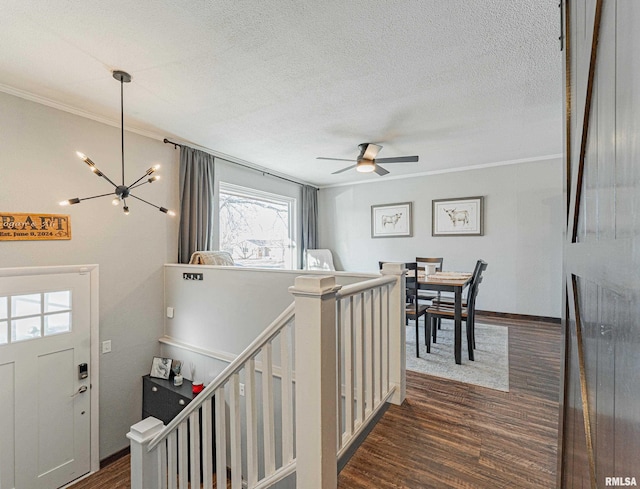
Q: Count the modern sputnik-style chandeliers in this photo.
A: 1